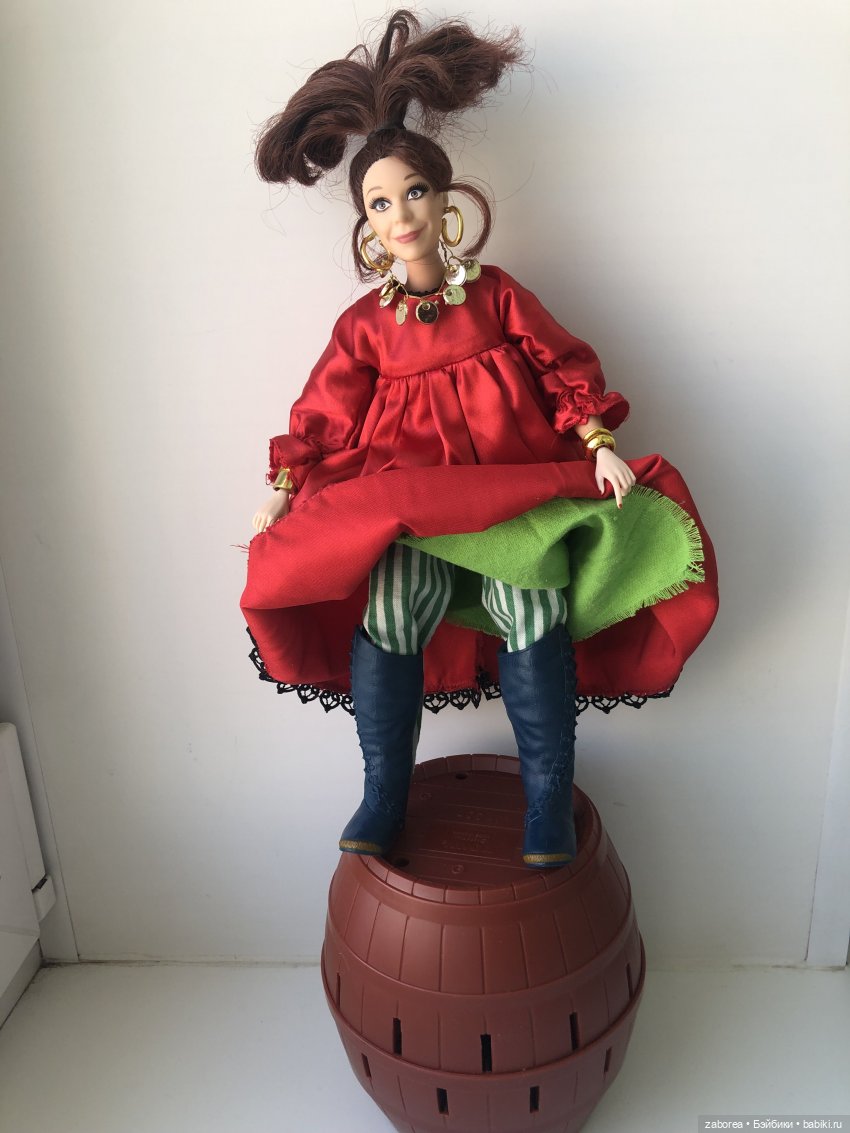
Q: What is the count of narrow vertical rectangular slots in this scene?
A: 9